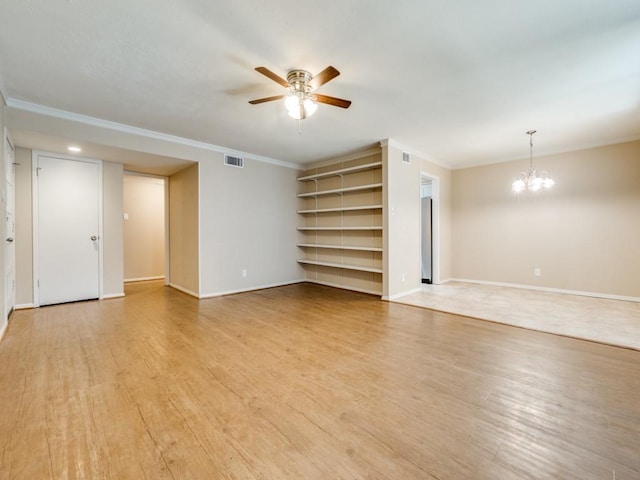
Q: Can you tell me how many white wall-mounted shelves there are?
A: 6